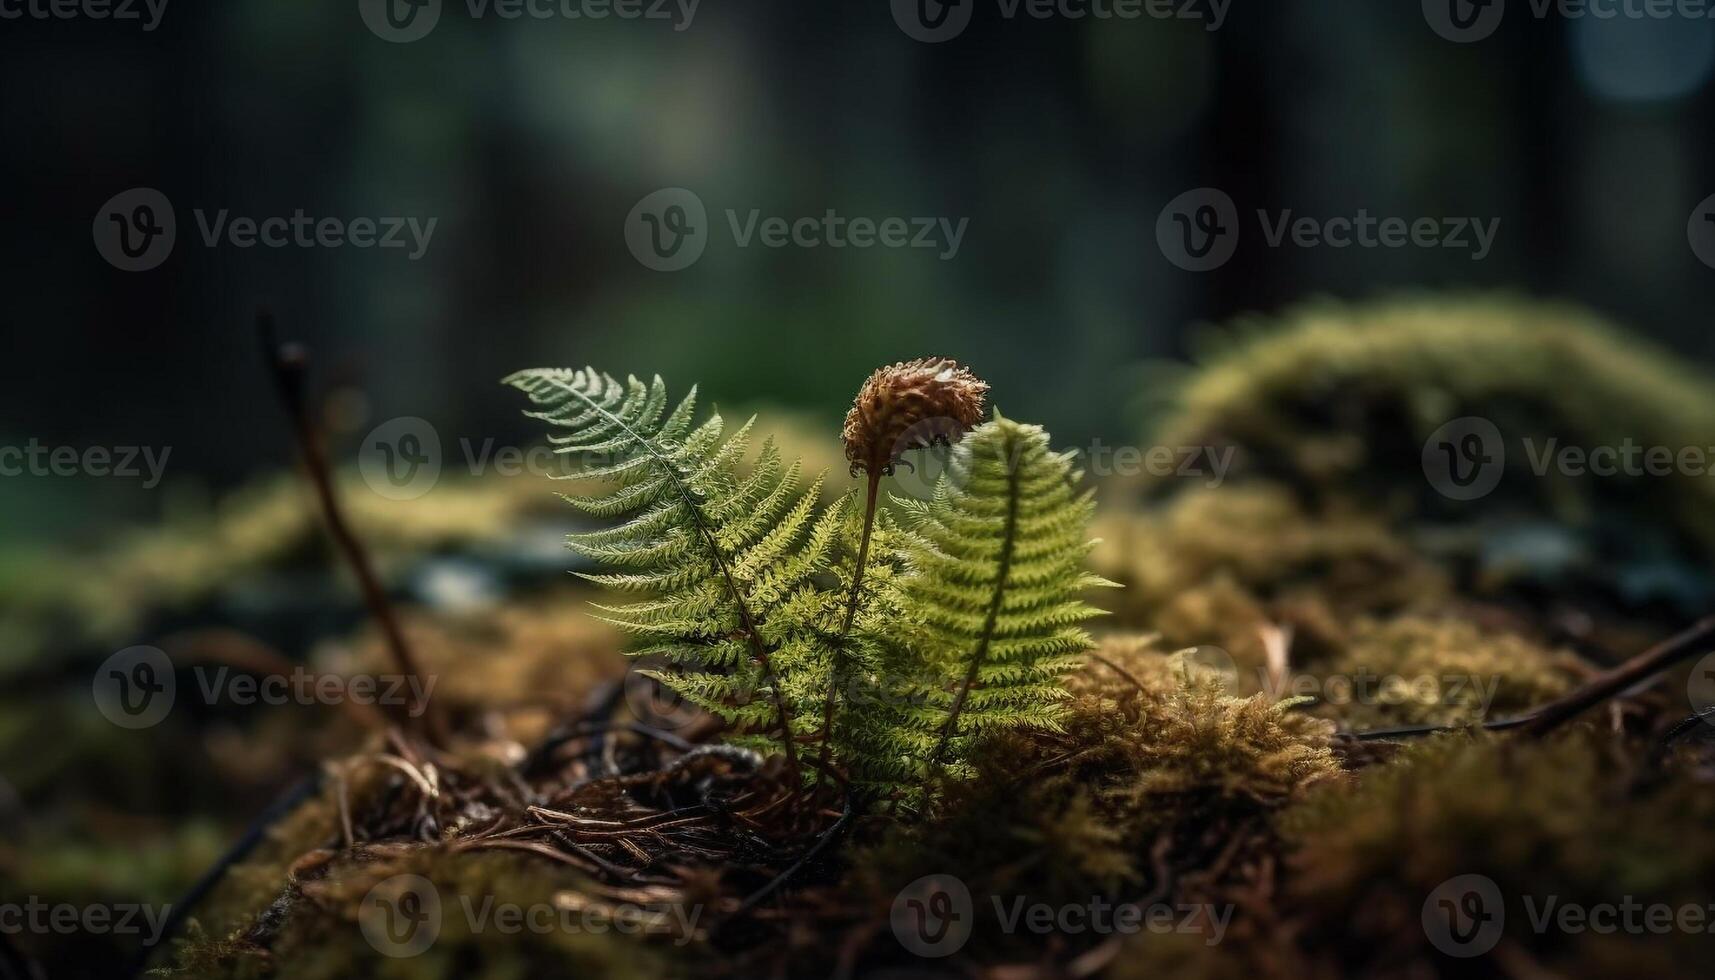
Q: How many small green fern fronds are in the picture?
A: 2